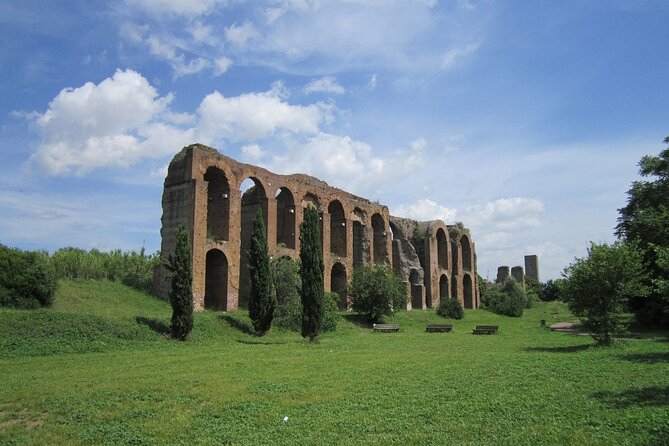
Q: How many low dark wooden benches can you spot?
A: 3